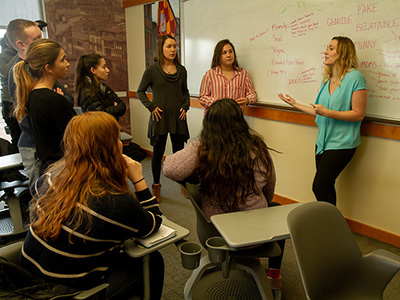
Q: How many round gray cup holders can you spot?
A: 2